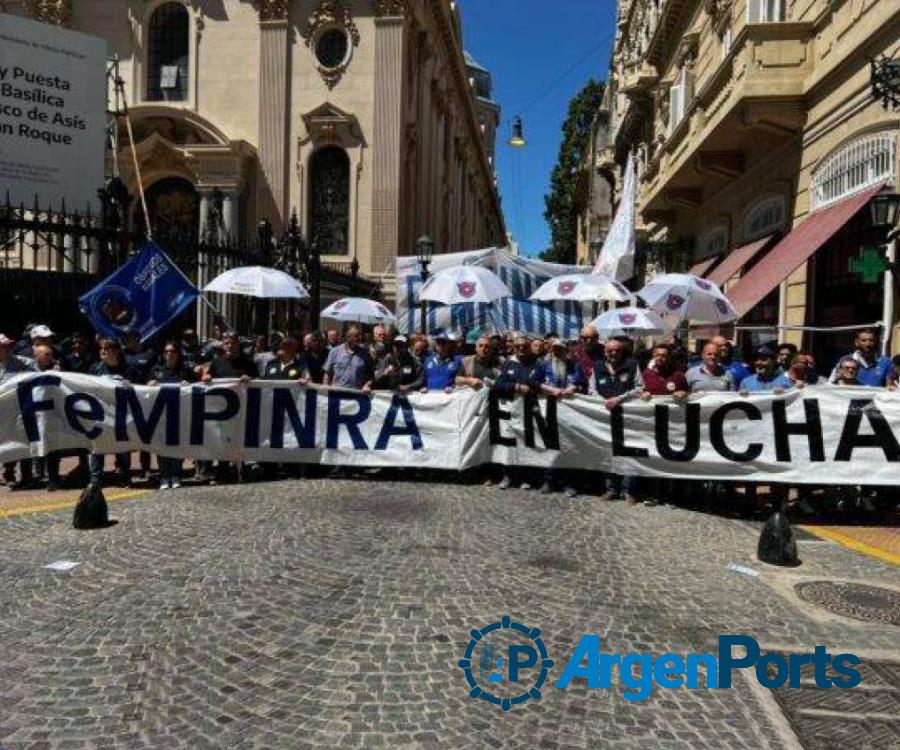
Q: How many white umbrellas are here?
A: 6